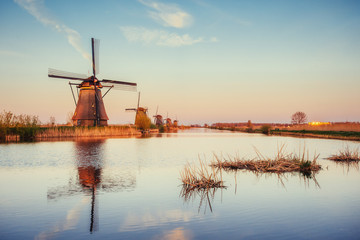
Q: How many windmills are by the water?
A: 5